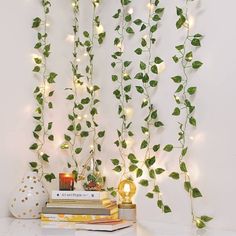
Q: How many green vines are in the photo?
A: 6